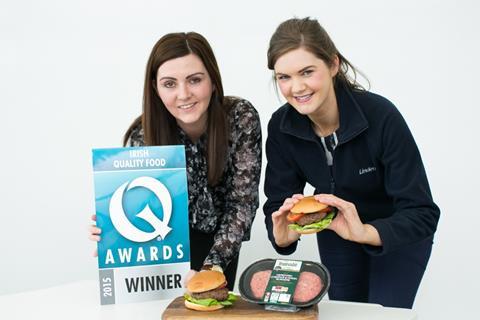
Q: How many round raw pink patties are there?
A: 2